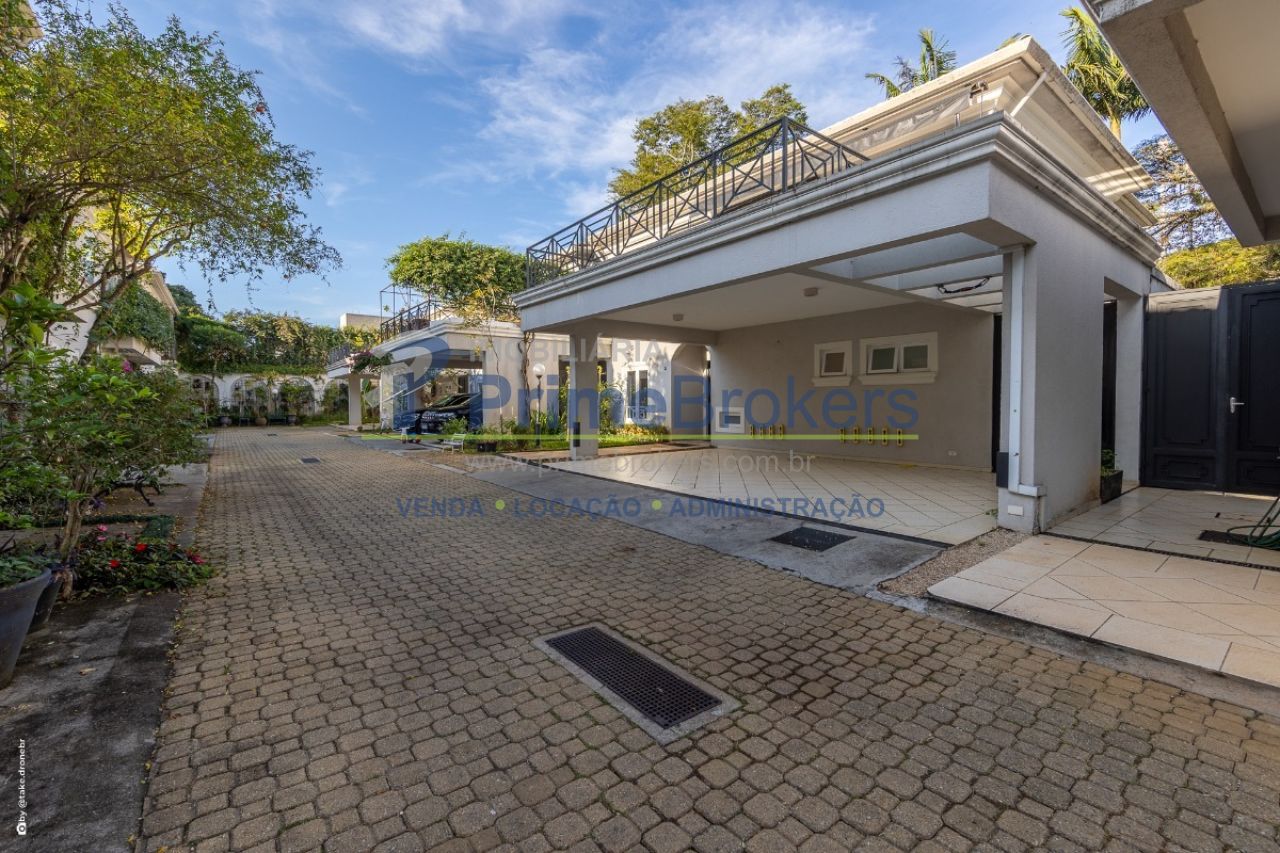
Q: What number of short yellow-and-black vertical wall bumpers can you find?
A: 9